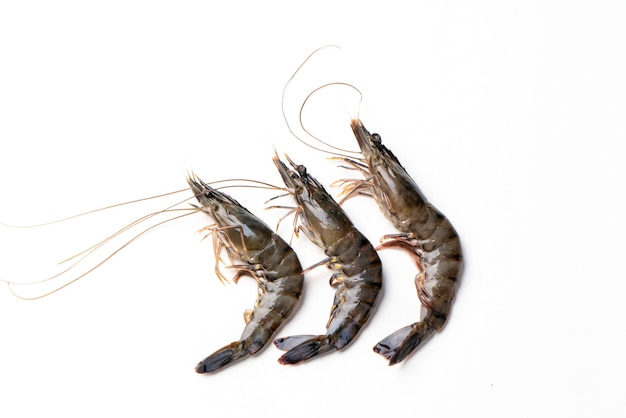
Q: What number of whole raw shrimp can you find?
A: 3